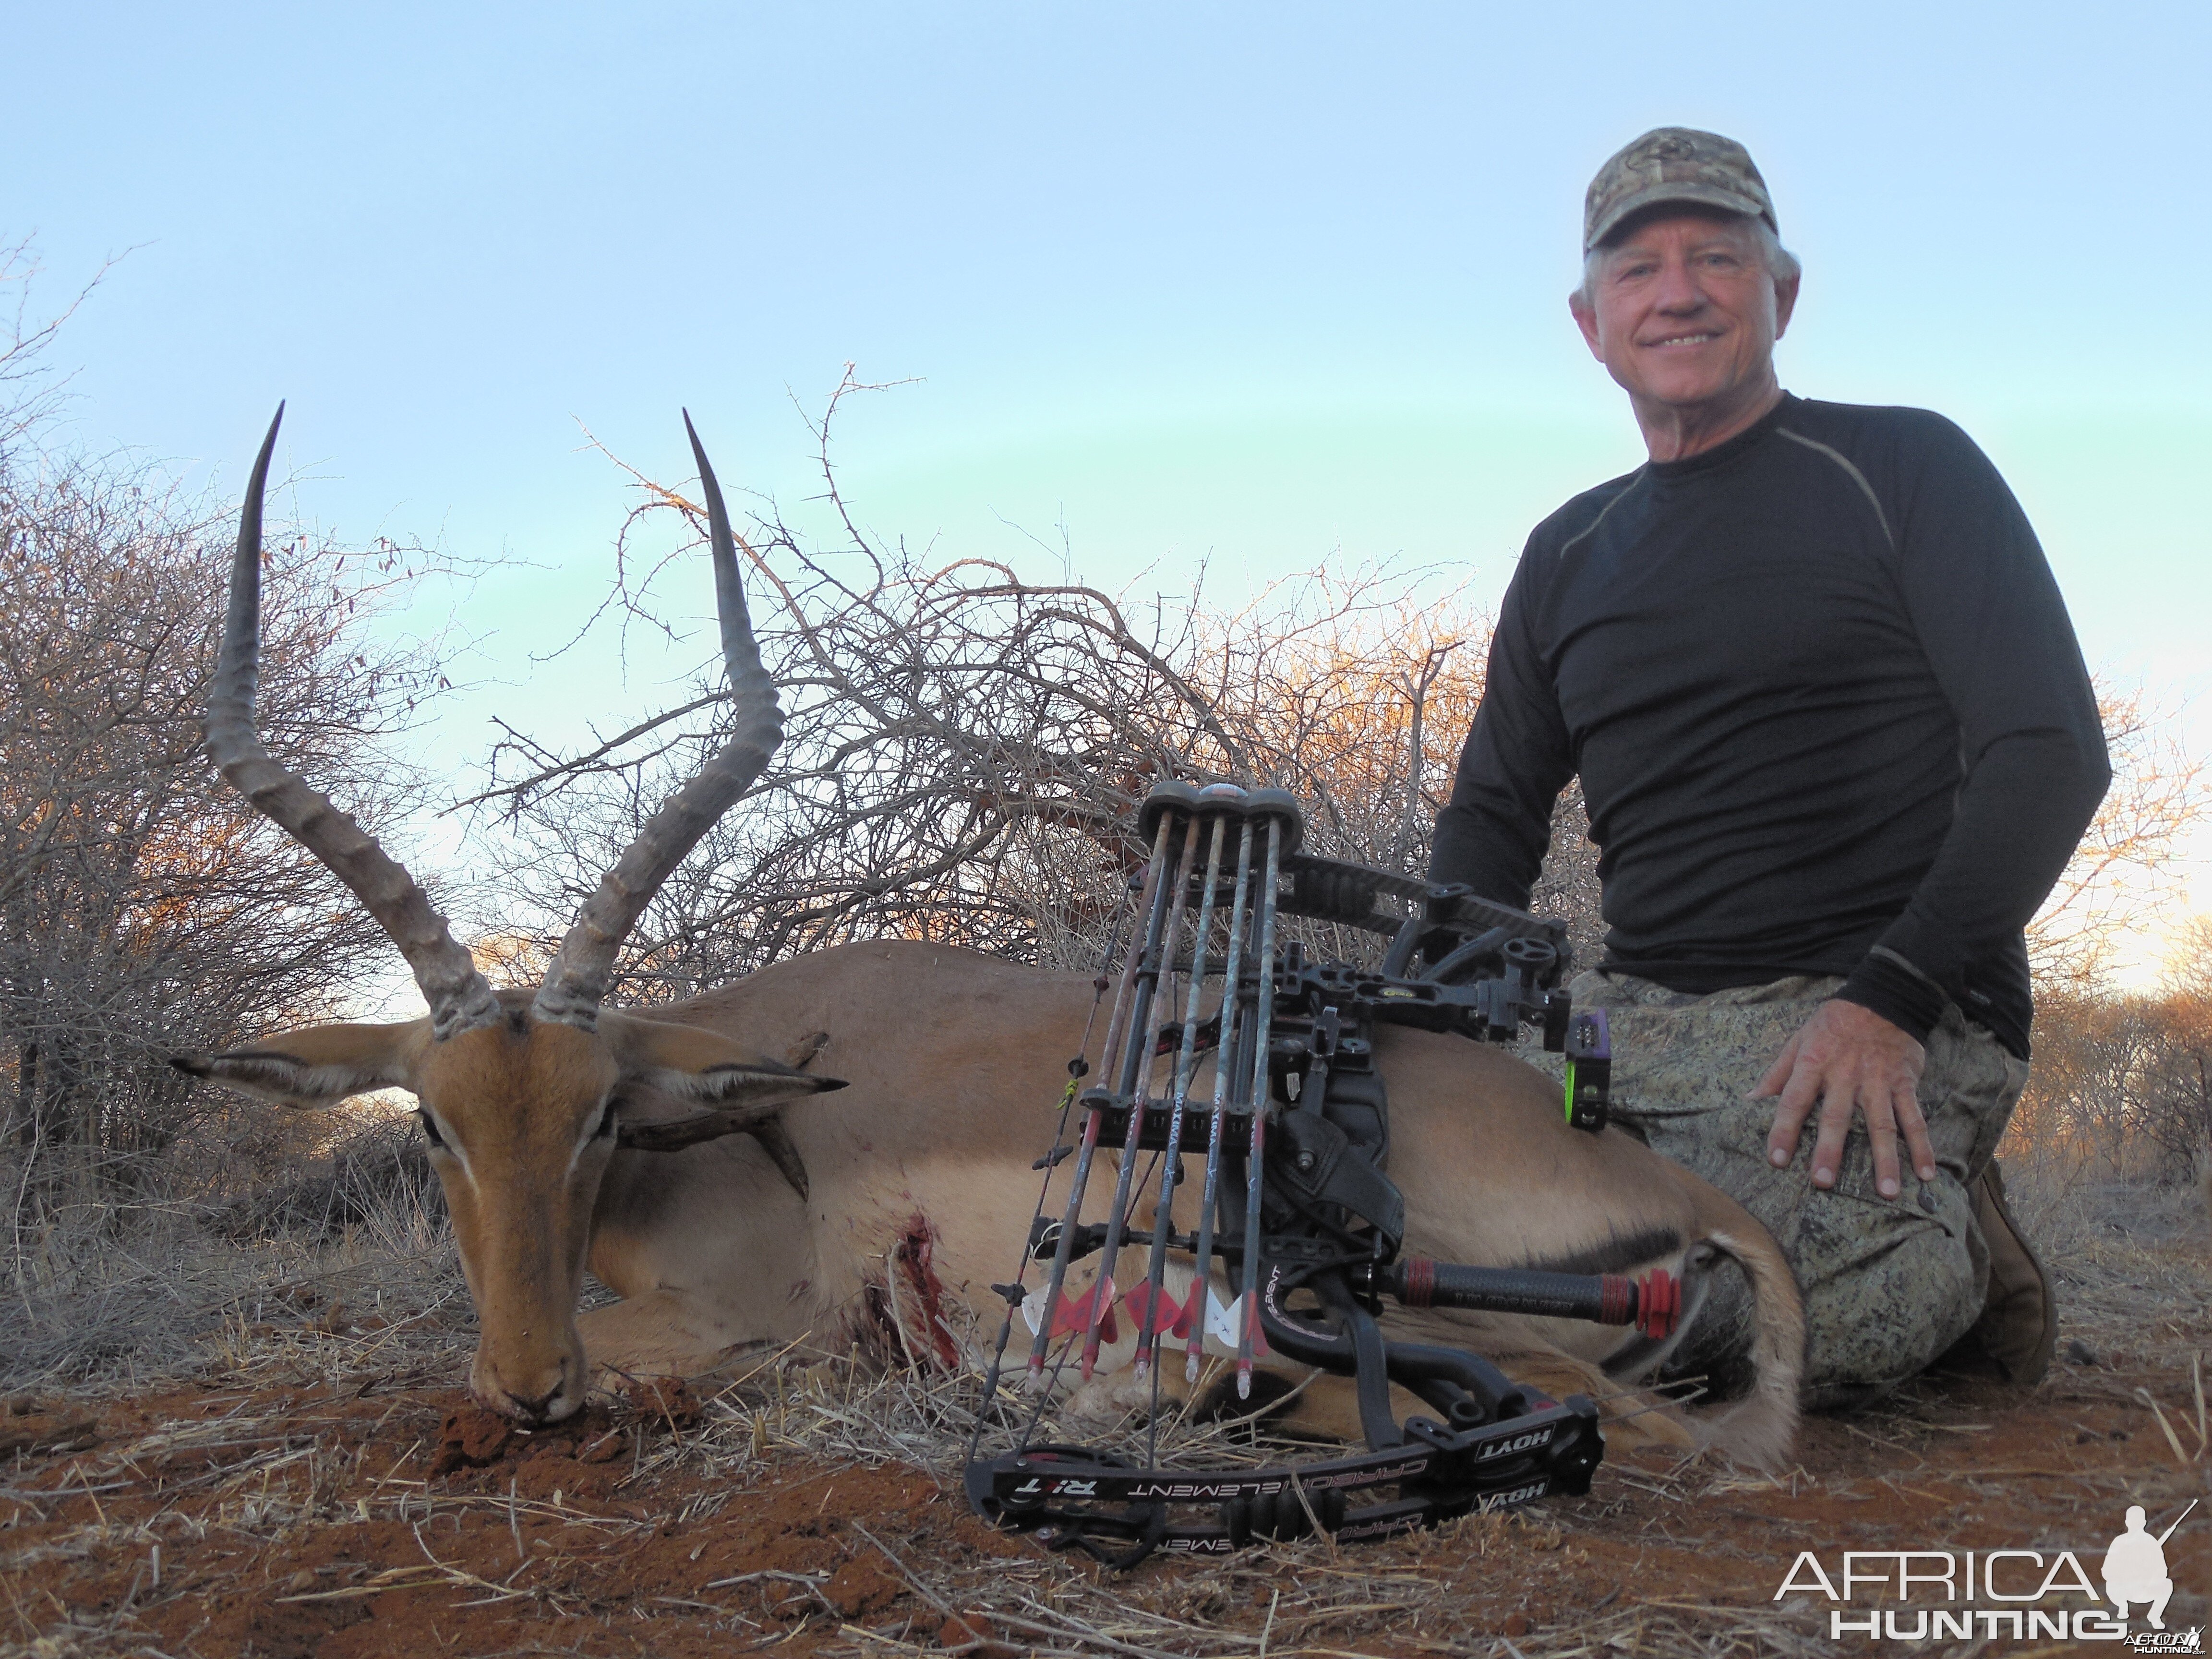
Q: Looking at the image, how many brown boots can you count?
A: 1